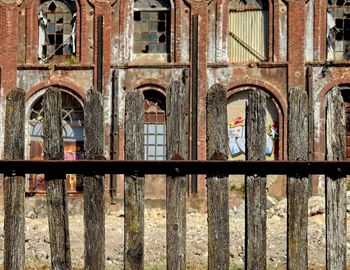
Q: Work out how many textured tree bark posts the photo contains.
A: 9